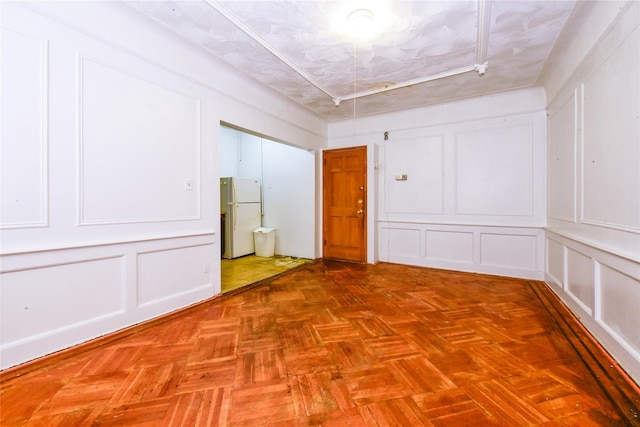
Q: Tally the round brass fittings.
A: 3